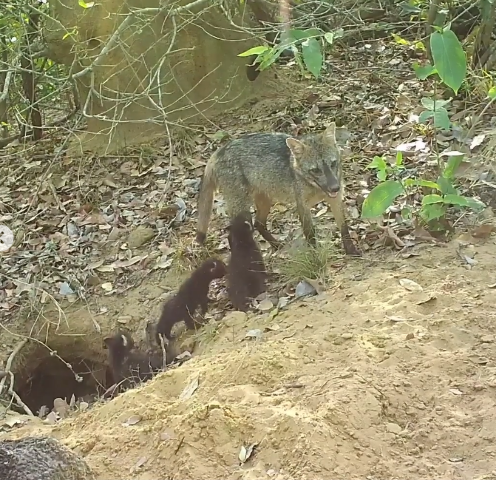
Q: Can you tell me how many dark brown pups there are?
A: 3